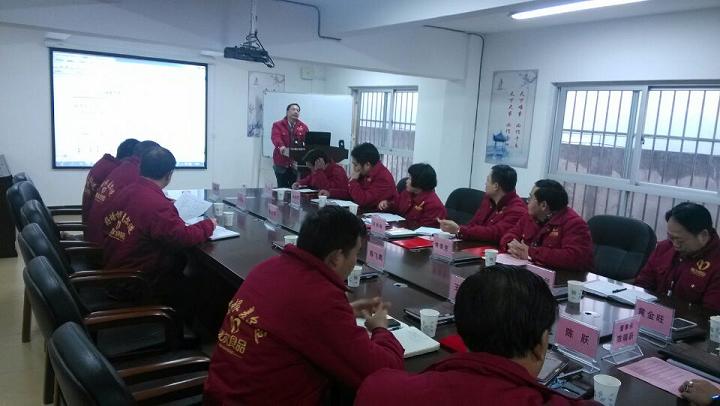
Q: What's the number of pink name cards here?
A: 13